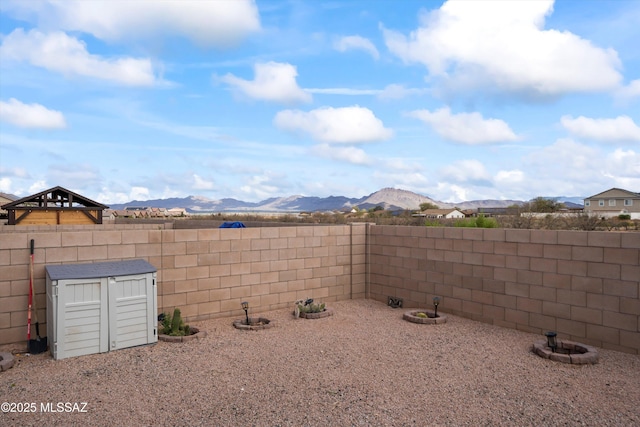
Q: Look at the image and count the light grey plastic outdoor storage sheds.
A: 1